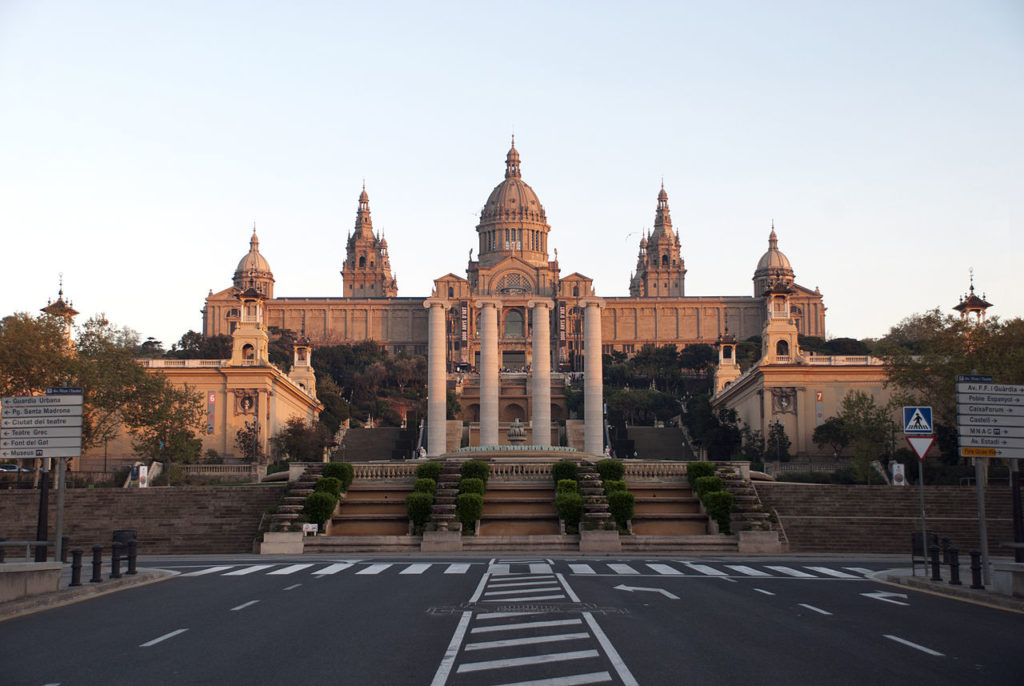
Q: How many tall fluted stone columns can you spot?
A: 4